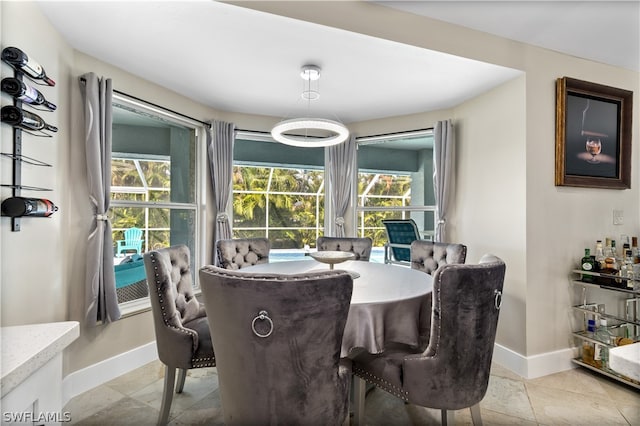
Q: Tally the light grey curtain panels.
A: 4